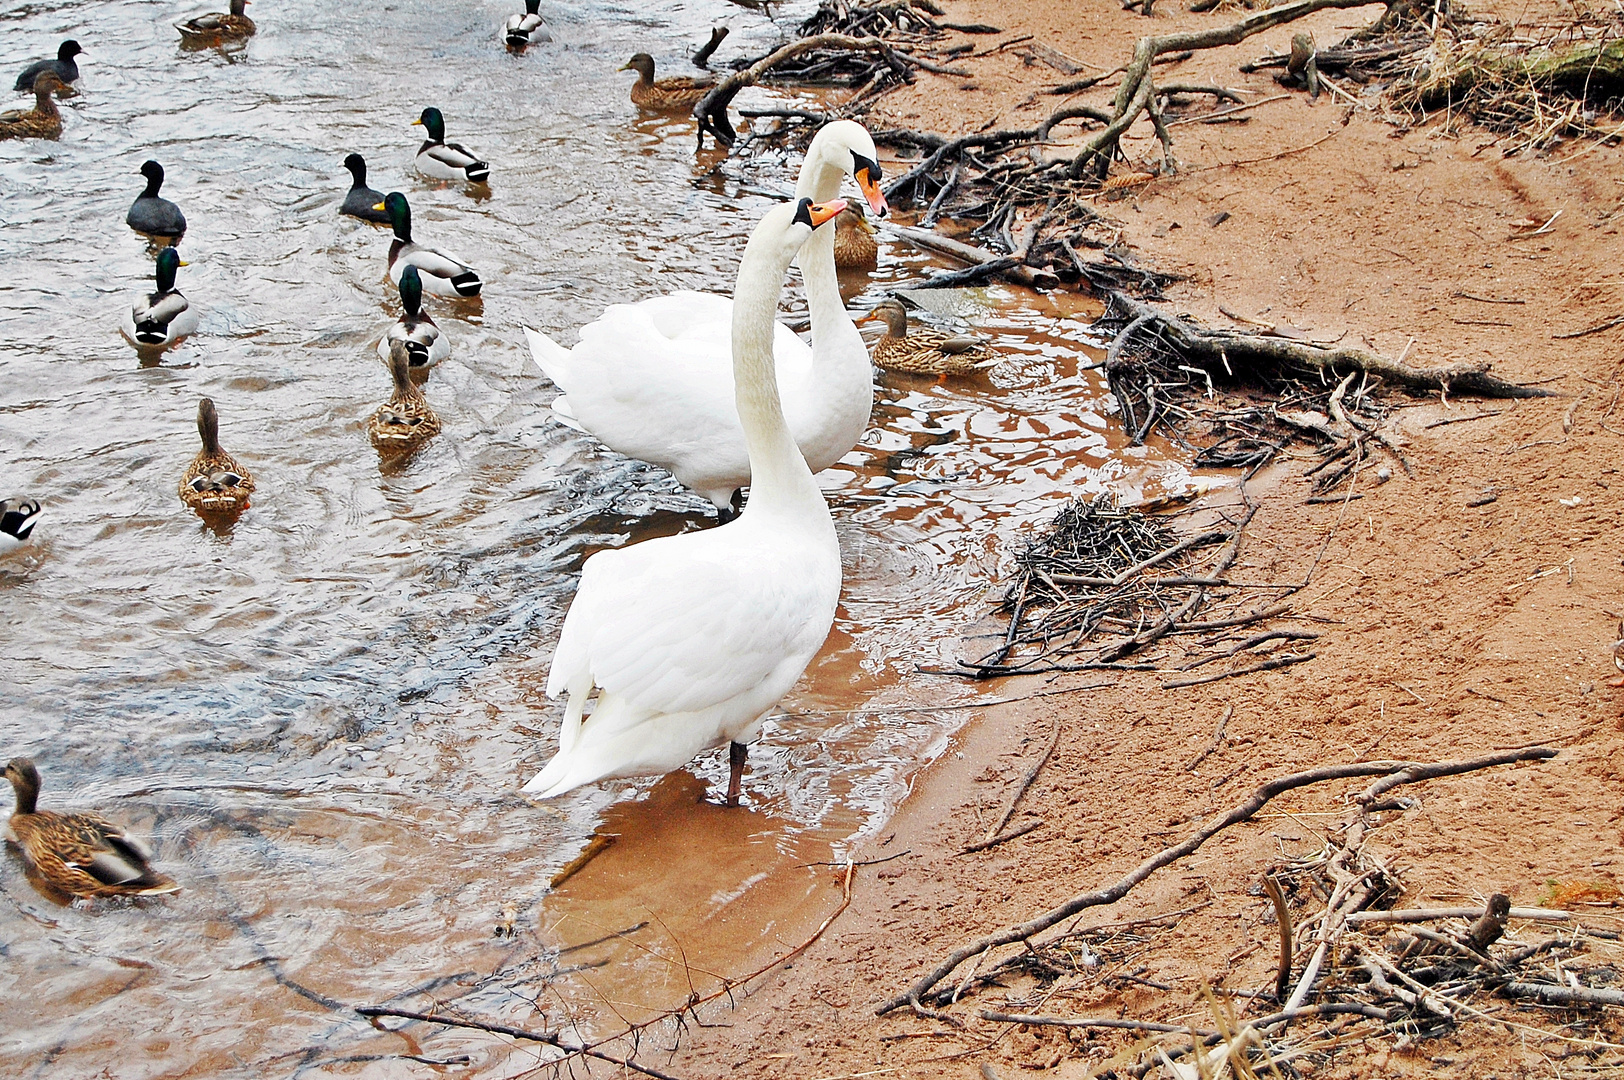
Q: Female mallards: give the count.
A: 8